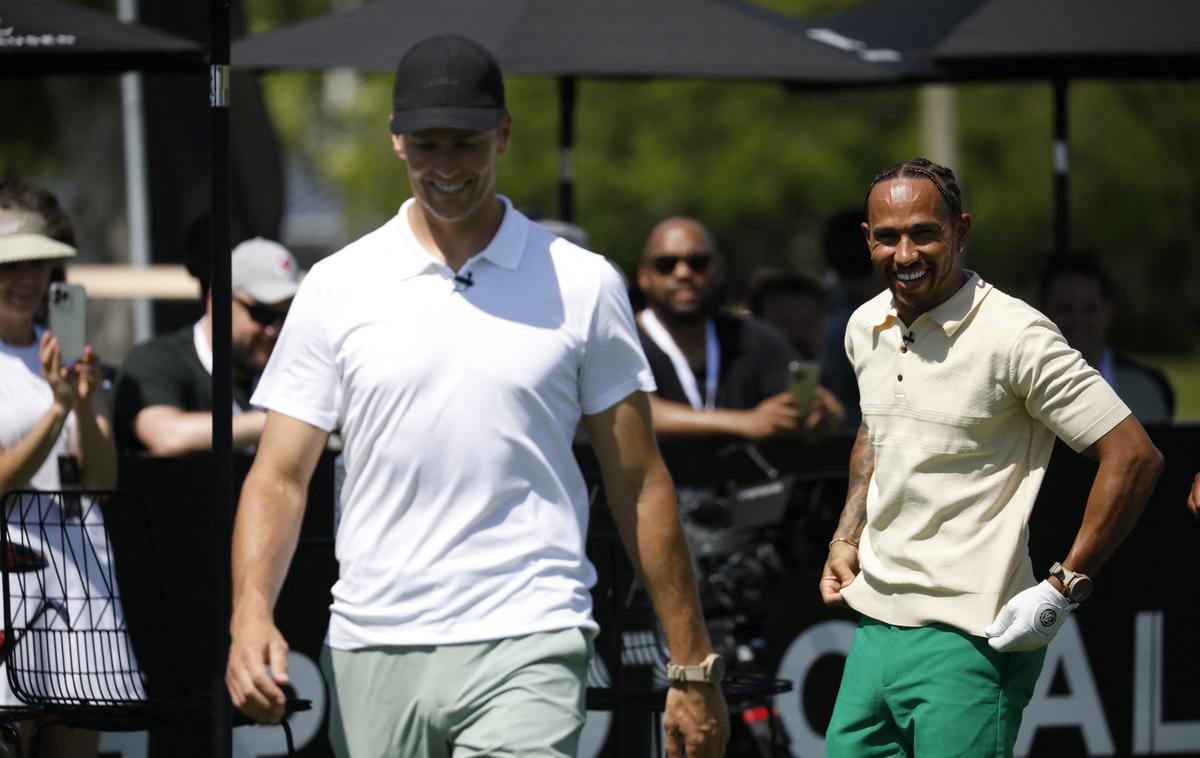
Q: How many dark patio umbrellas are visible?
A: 3